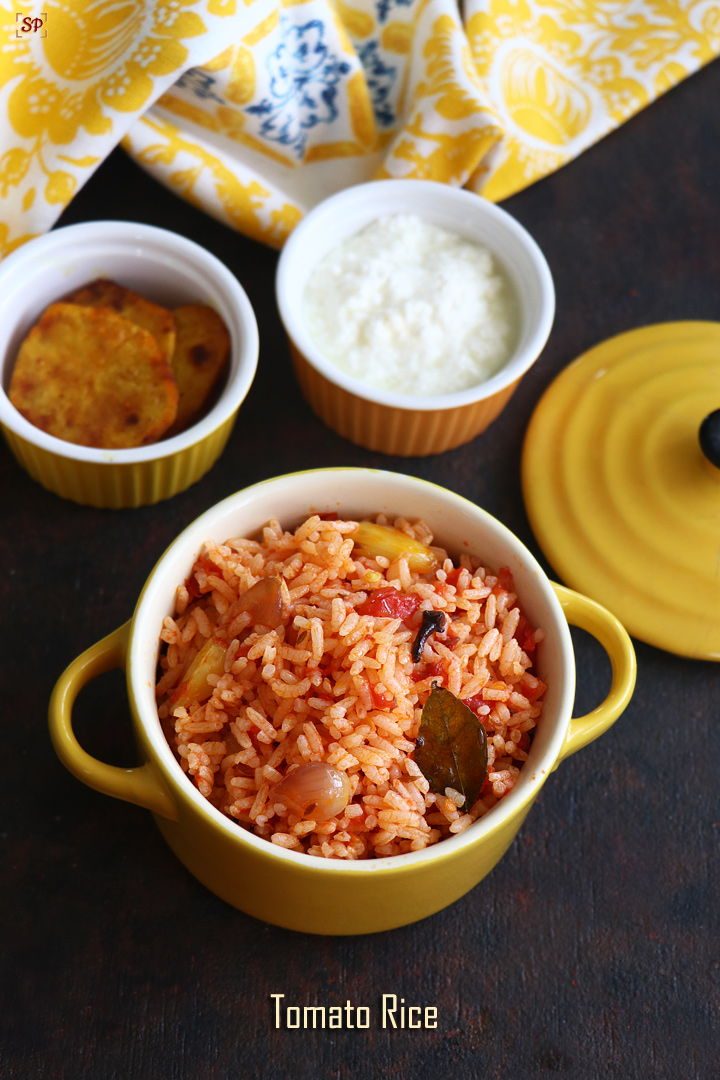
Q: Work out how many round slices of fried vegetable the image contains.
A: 3